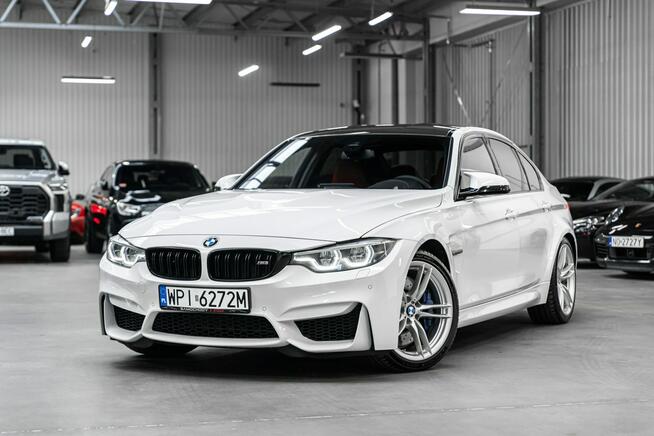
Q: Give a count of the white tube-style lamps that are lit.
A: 9